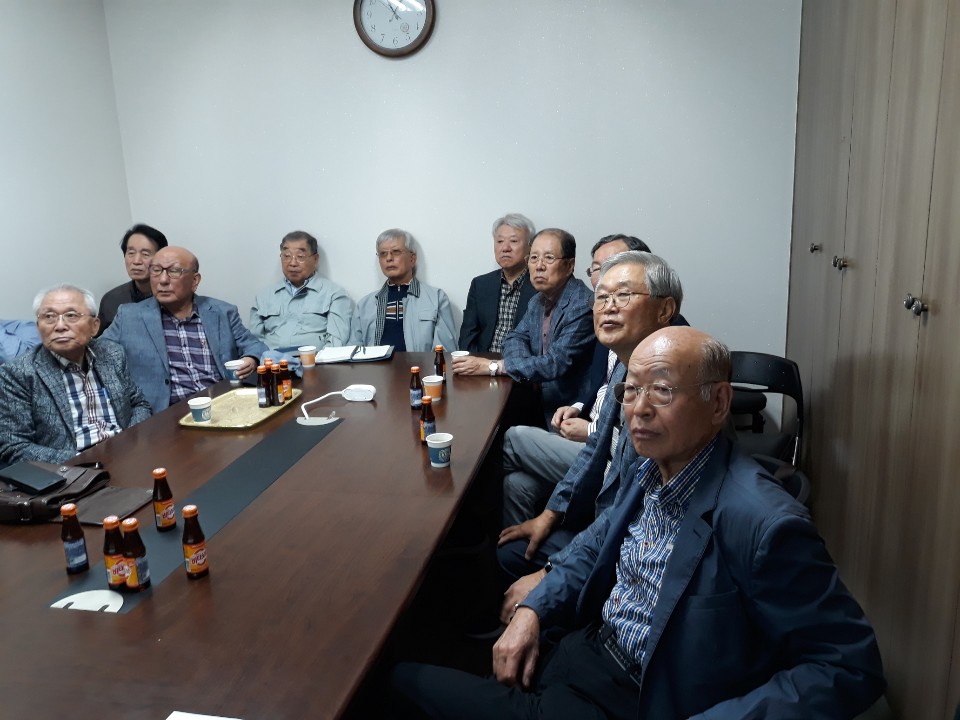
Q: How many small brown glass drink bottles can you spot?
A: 13